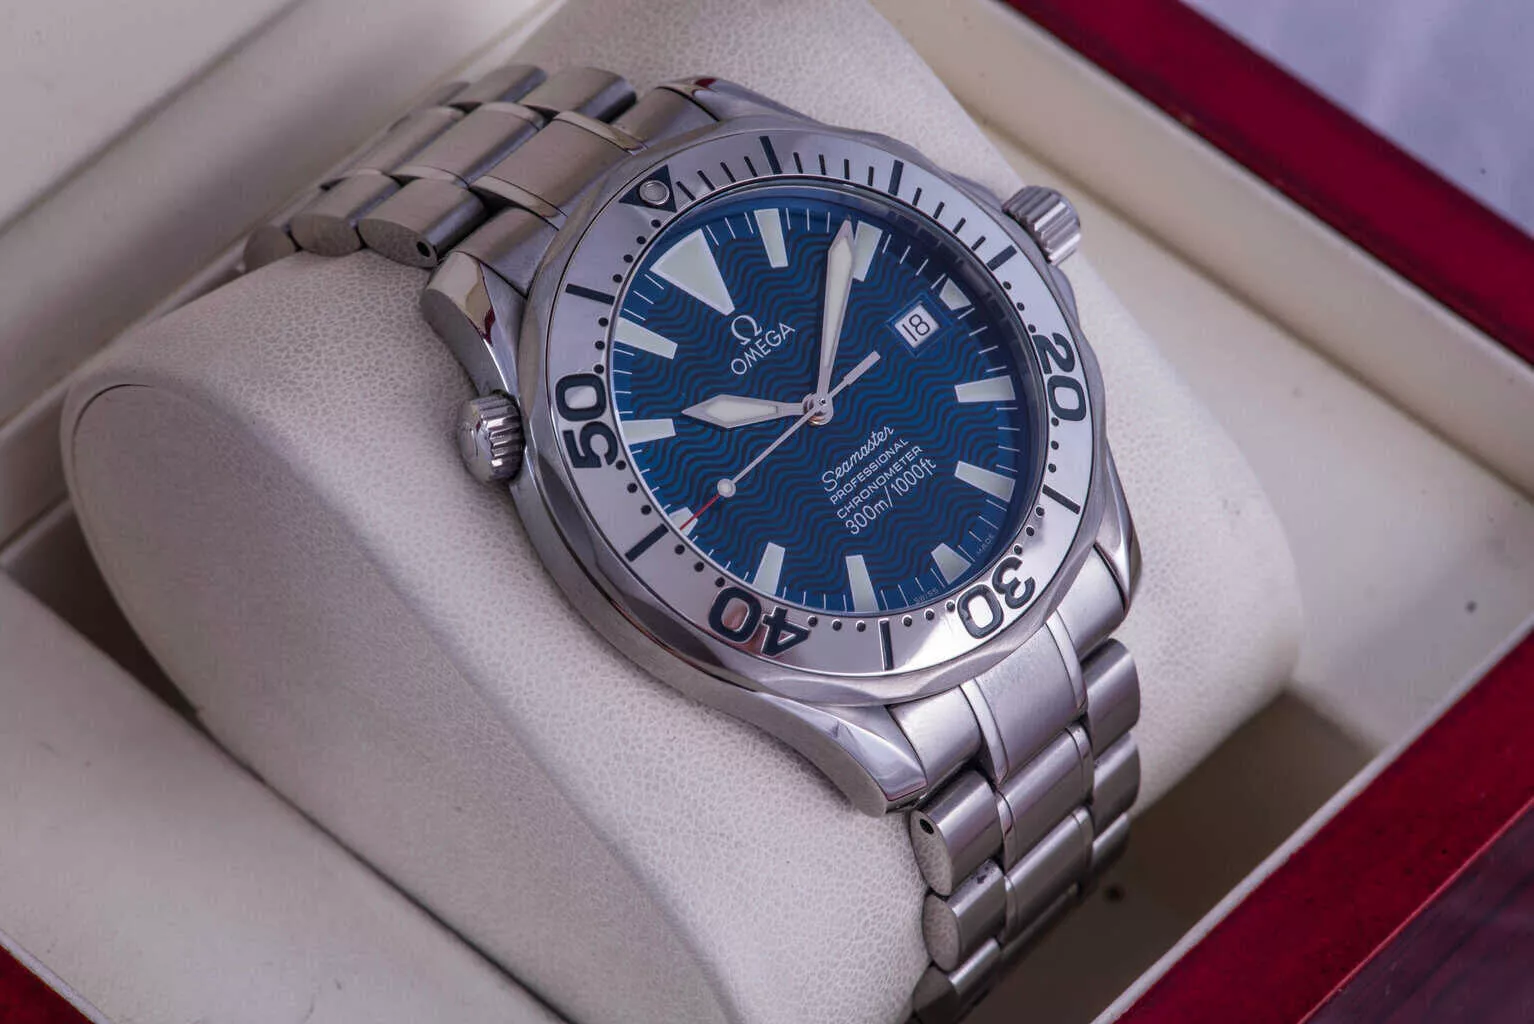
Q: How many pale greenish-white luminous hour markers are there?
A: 12